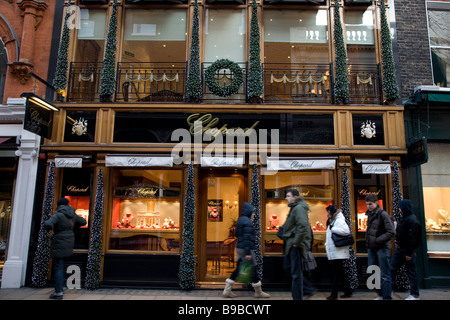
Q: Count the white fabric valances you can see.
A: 5